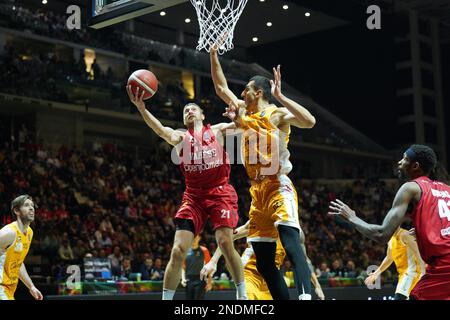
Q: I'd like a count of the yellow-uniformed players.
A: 4